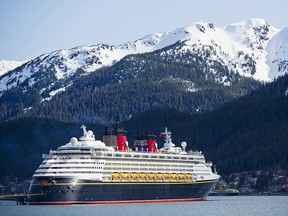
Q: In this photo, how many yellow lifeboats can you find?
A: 10